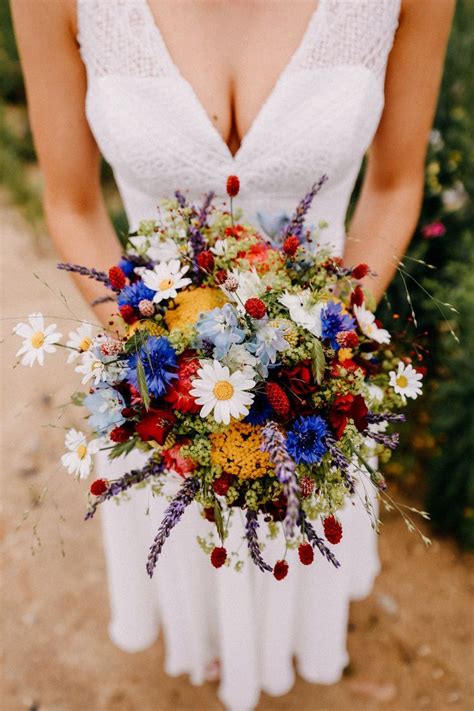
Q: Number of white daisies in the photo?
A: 8